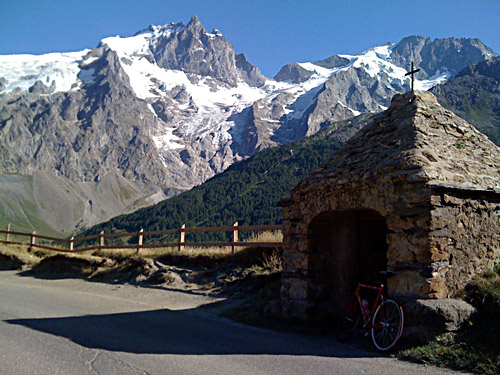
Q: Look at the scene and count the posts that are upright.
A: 7